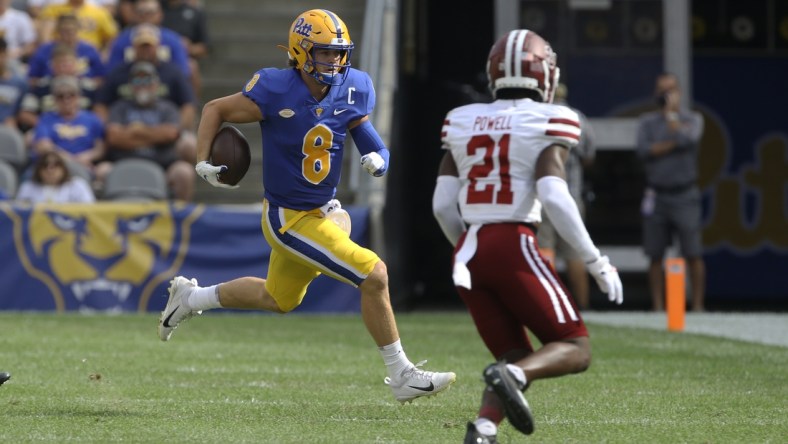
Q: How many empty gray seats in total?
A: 3